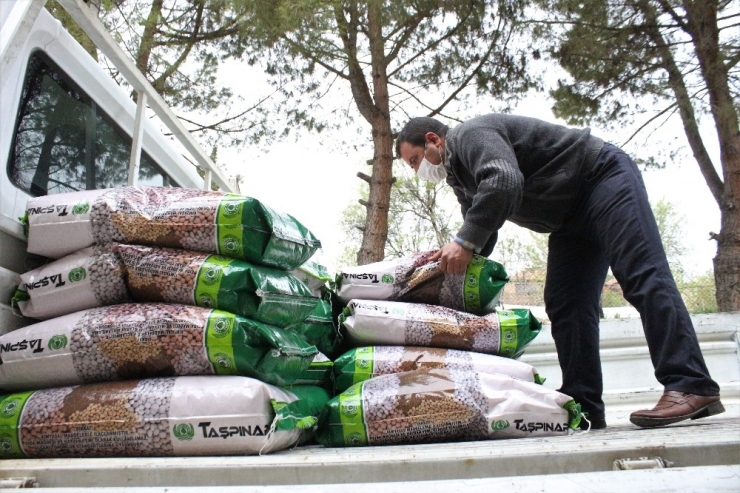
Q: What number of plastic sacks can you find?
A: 12